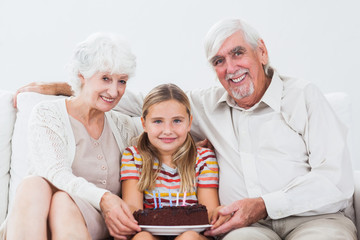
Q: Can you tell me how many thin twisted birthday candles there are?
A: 5